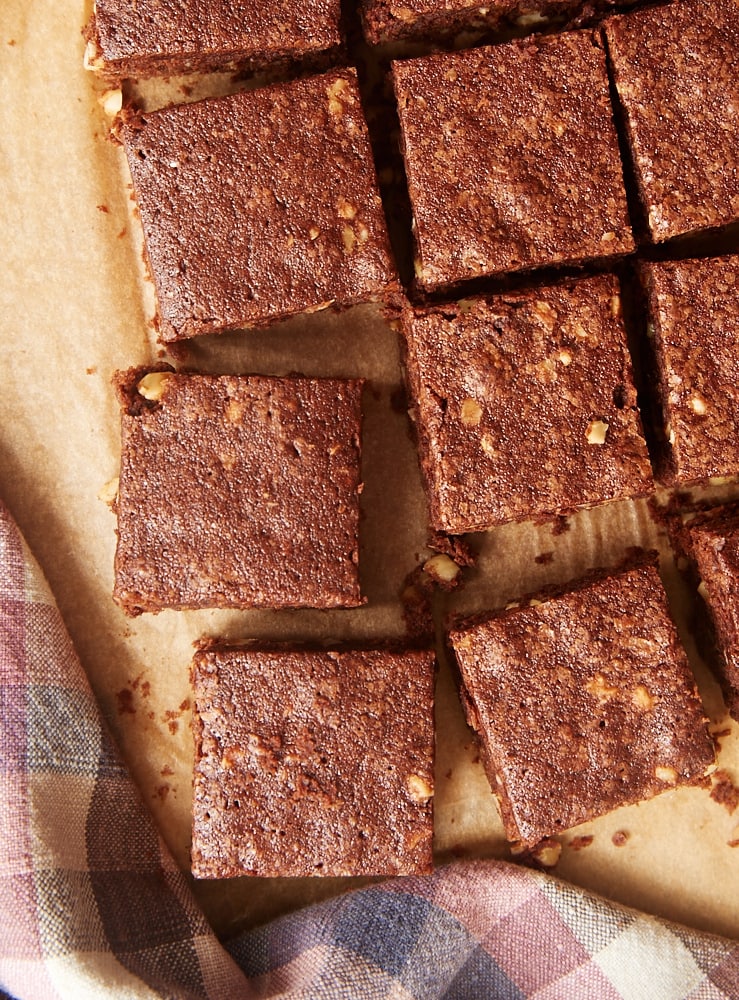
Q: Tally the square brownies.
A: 11